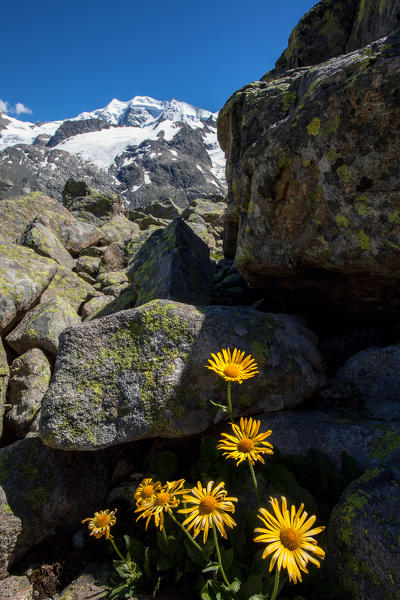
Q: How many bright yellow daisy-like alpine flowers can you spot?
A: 7